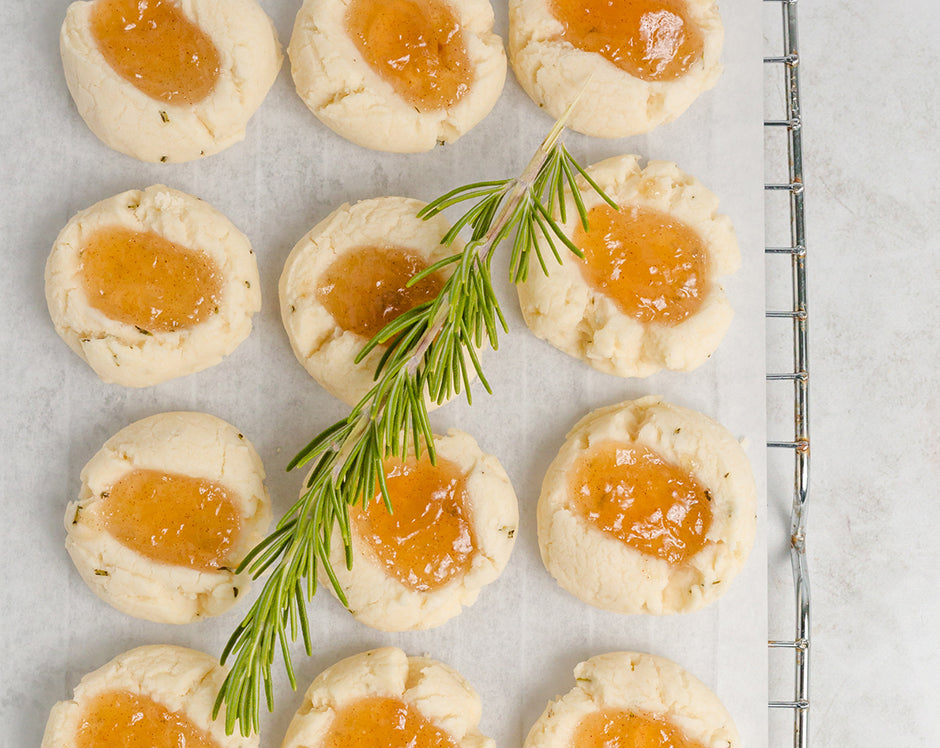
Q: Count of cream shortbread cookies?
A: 12